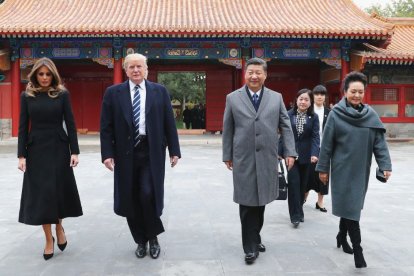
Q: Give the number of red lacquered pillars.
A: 4